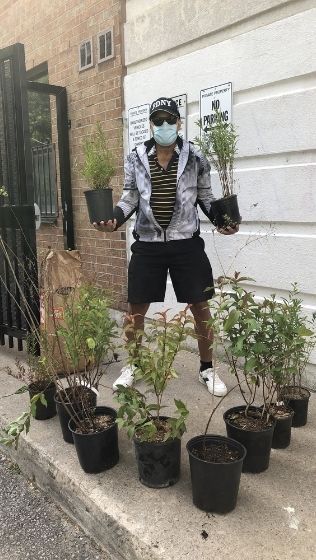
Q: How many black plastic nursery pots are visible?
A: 10